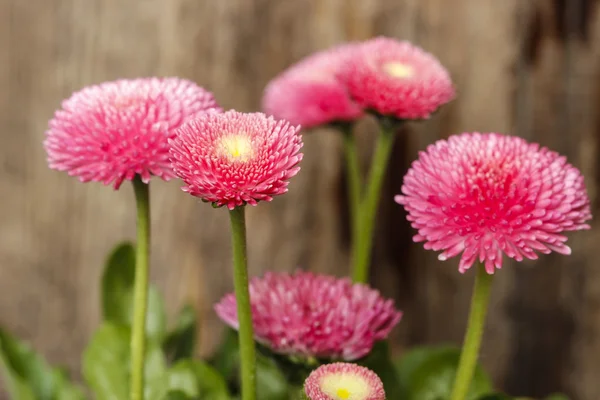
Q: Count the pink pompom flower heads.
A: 7